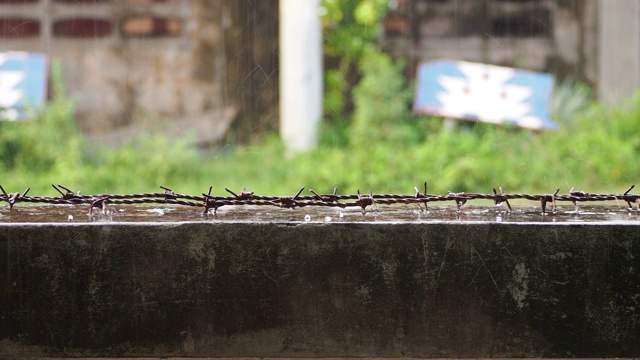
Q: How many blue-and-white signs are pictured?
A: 2